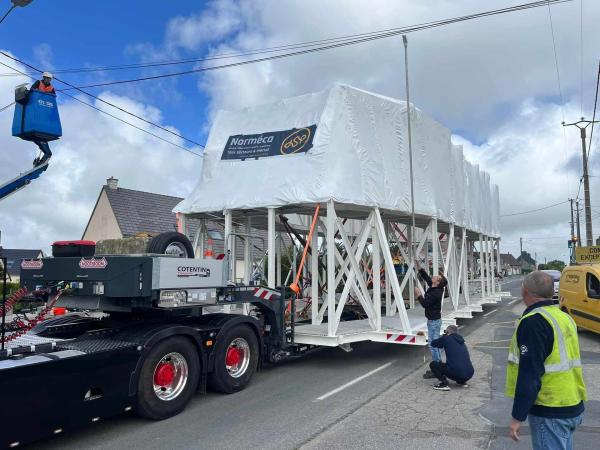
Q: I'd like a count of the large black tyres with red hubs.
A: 2